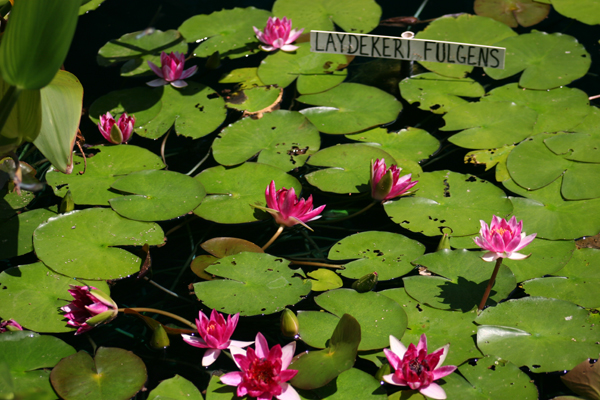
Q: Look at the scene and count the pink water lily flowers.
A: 11